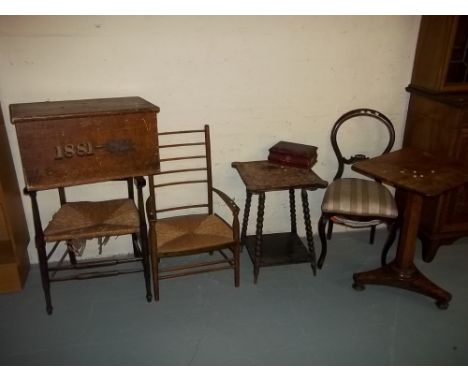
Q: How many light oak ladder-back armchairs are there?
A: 1